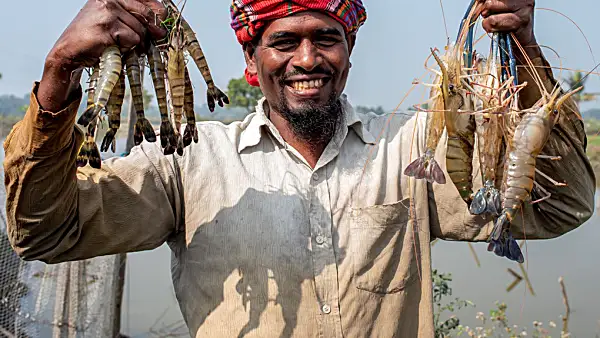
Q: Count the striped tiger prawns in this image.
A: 8